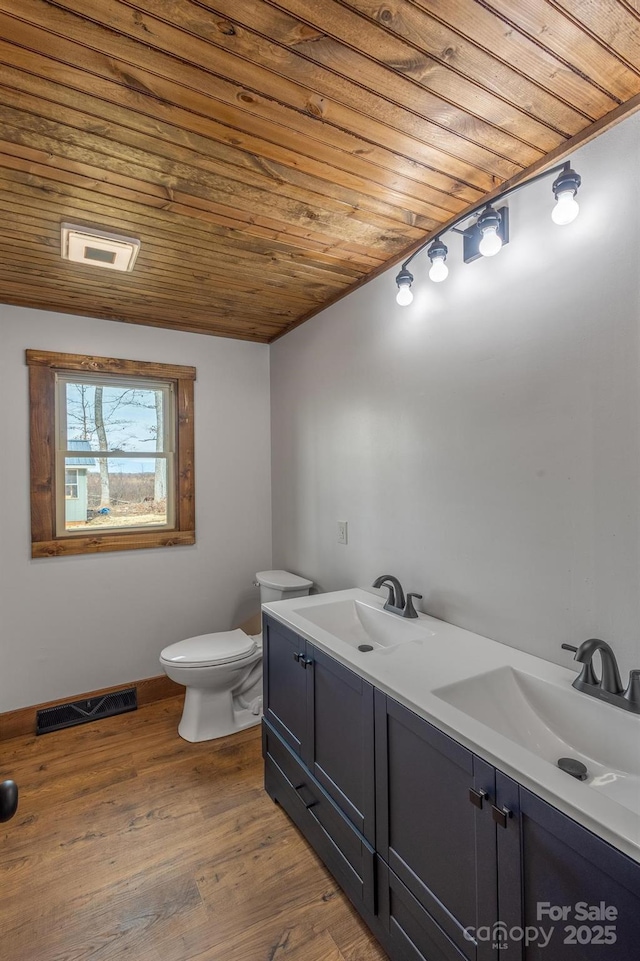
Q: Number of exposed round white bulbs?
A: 4